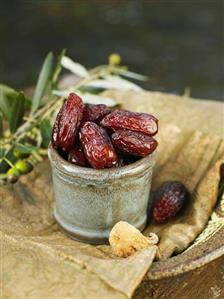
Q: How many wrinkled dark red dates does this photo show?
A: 7